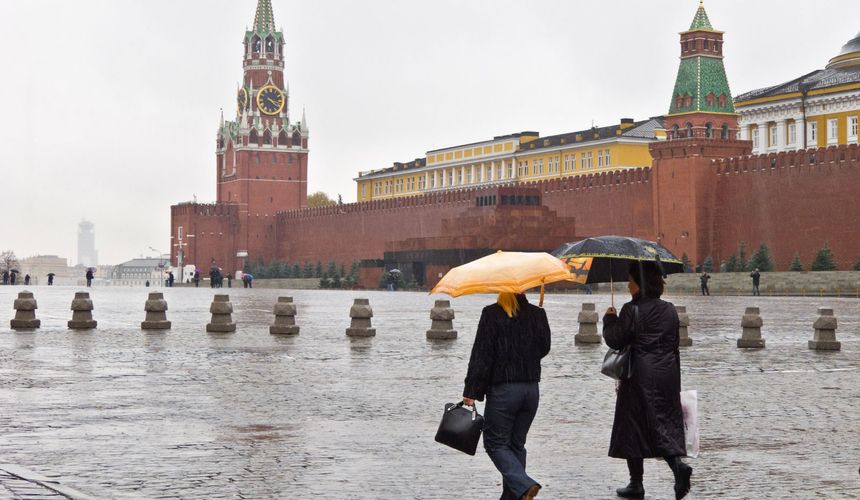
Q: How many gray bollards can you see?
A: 11